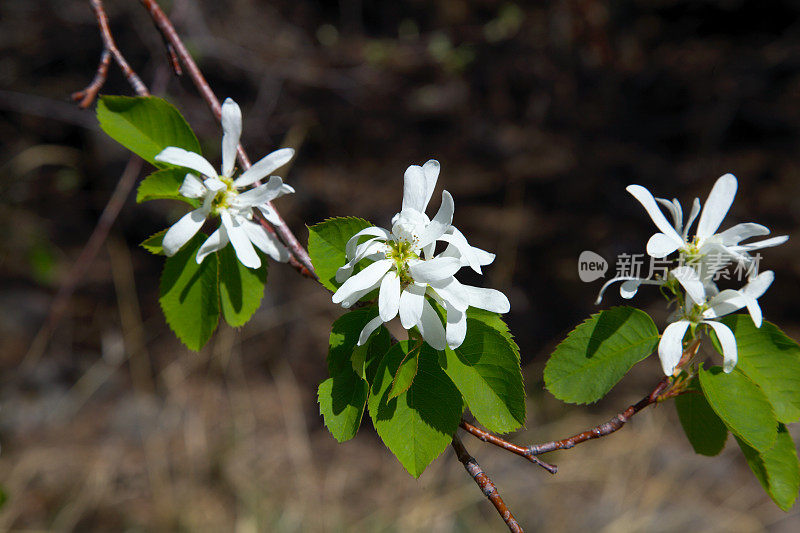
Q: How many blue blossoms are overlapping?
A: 0